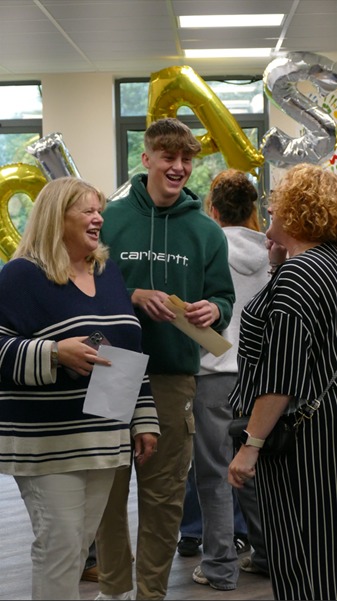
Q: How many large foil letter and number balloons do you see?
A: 4